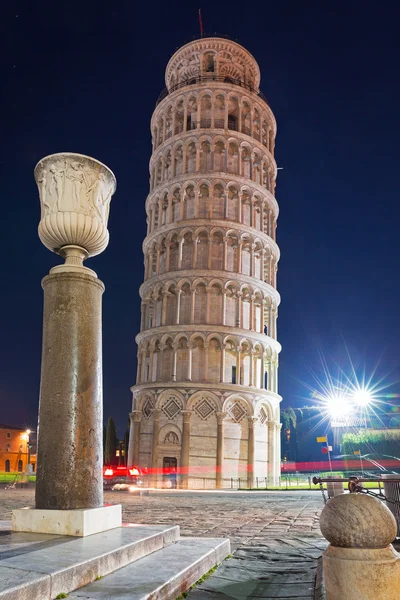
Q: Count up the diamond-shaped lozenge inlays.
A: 5